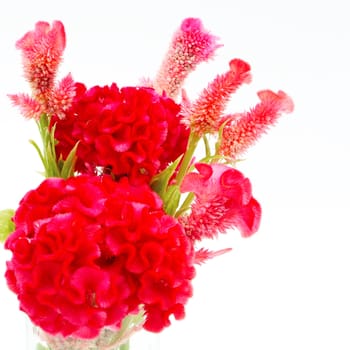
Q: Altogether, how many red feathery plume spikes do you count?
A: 5